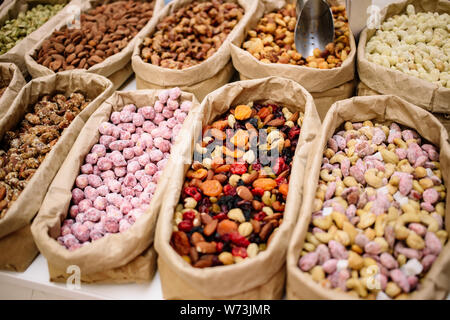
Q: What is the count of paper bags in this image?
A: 10